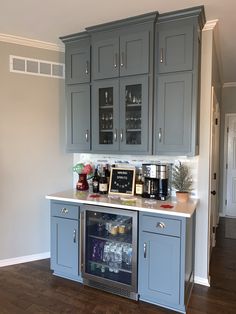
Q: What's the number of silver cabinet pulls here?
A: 12